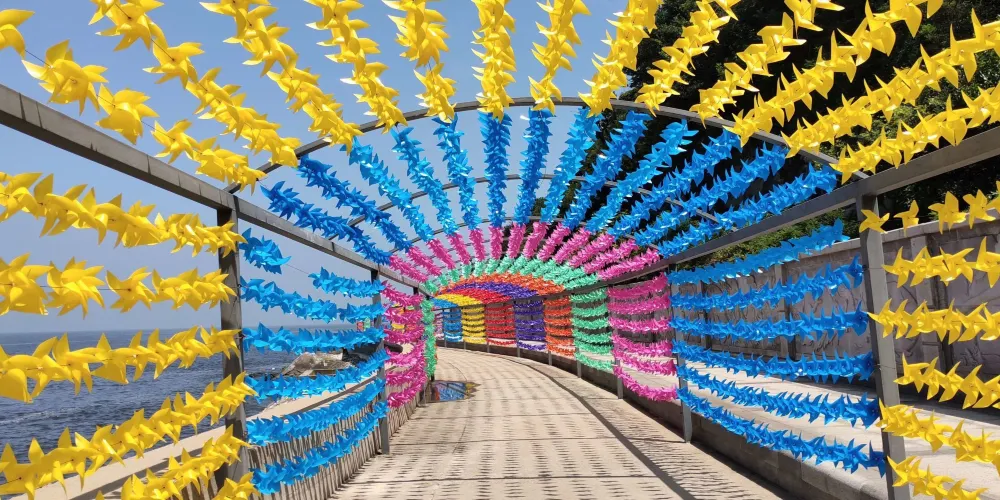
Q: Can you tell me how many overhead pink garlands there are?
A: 13